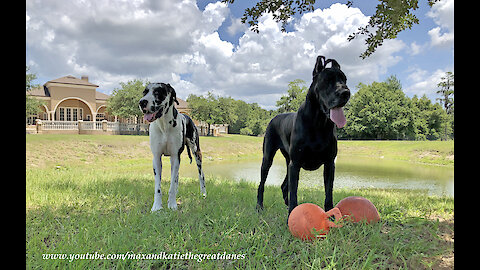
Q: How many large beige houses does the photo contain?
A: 1